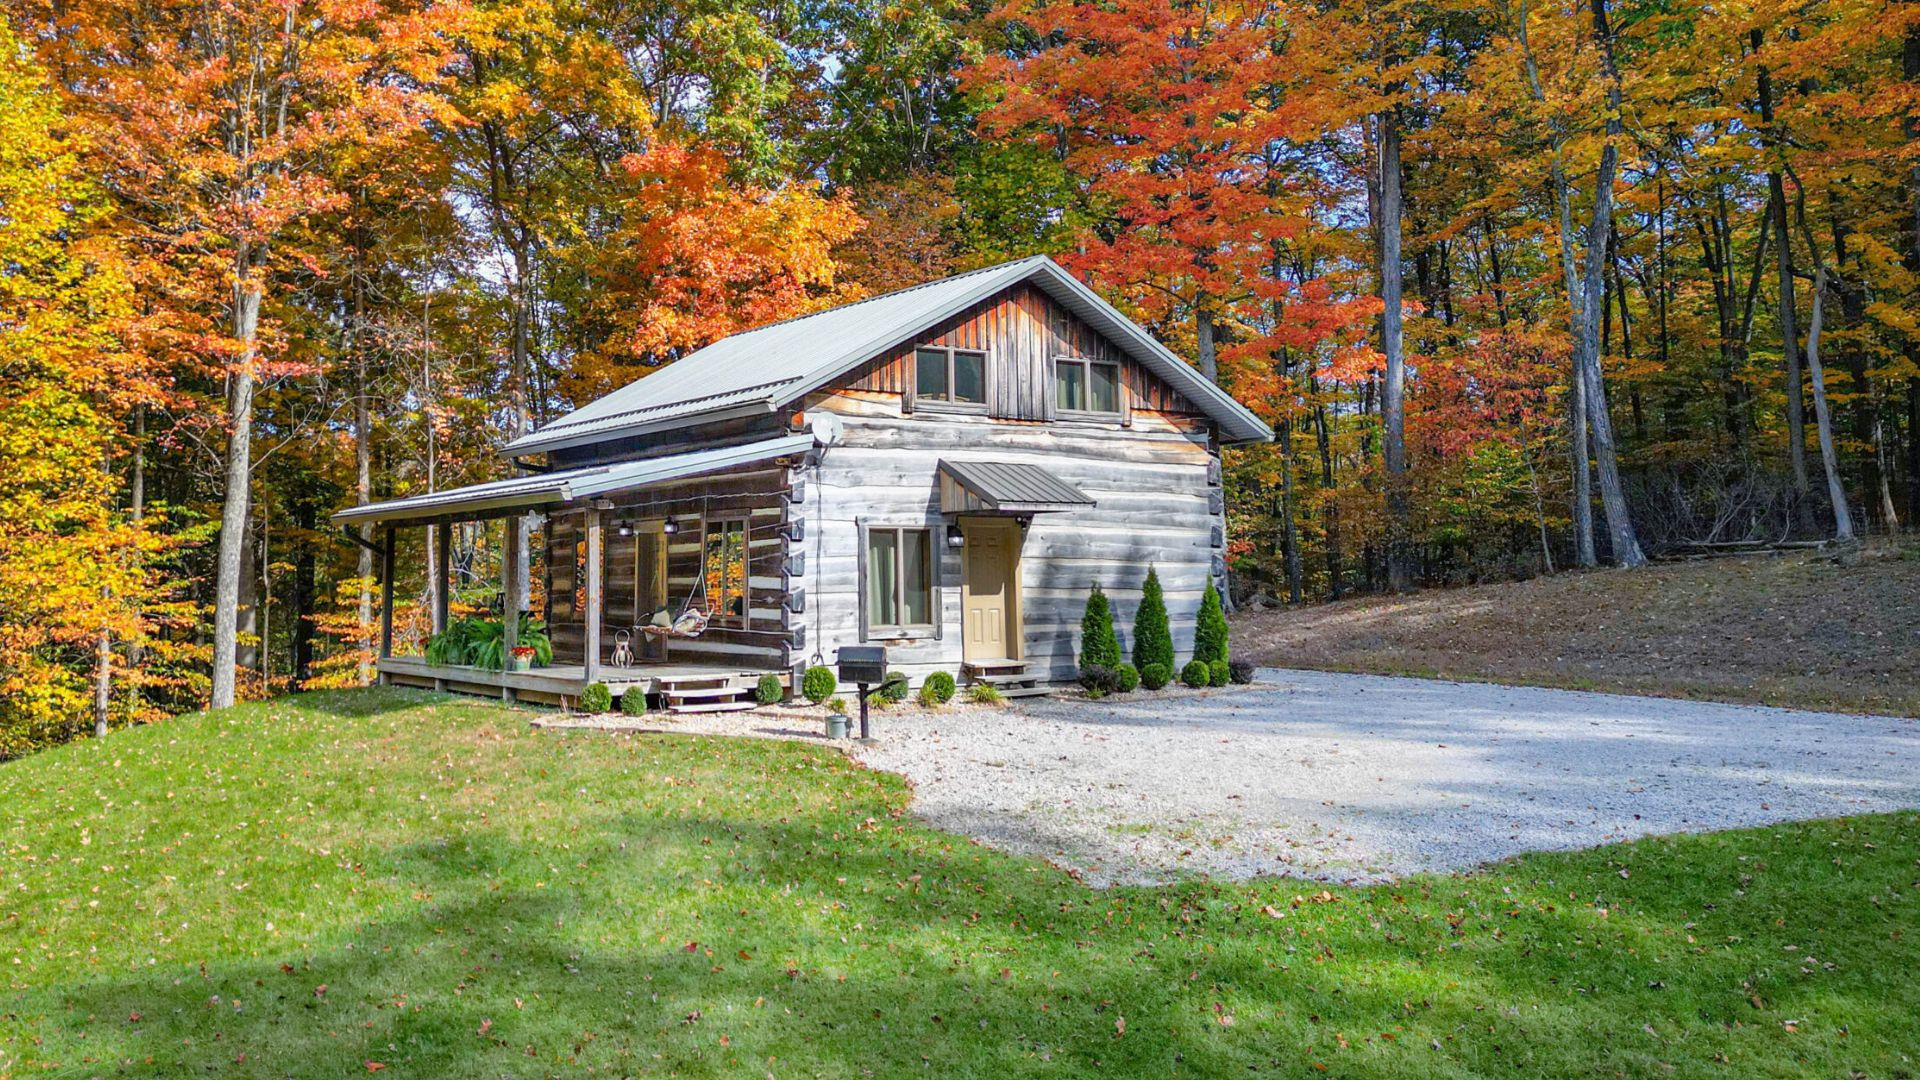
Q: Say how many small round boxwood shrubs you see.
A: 10